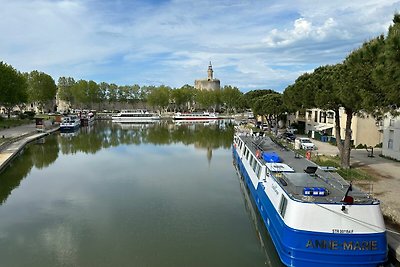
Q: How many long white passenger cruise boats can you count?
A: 2